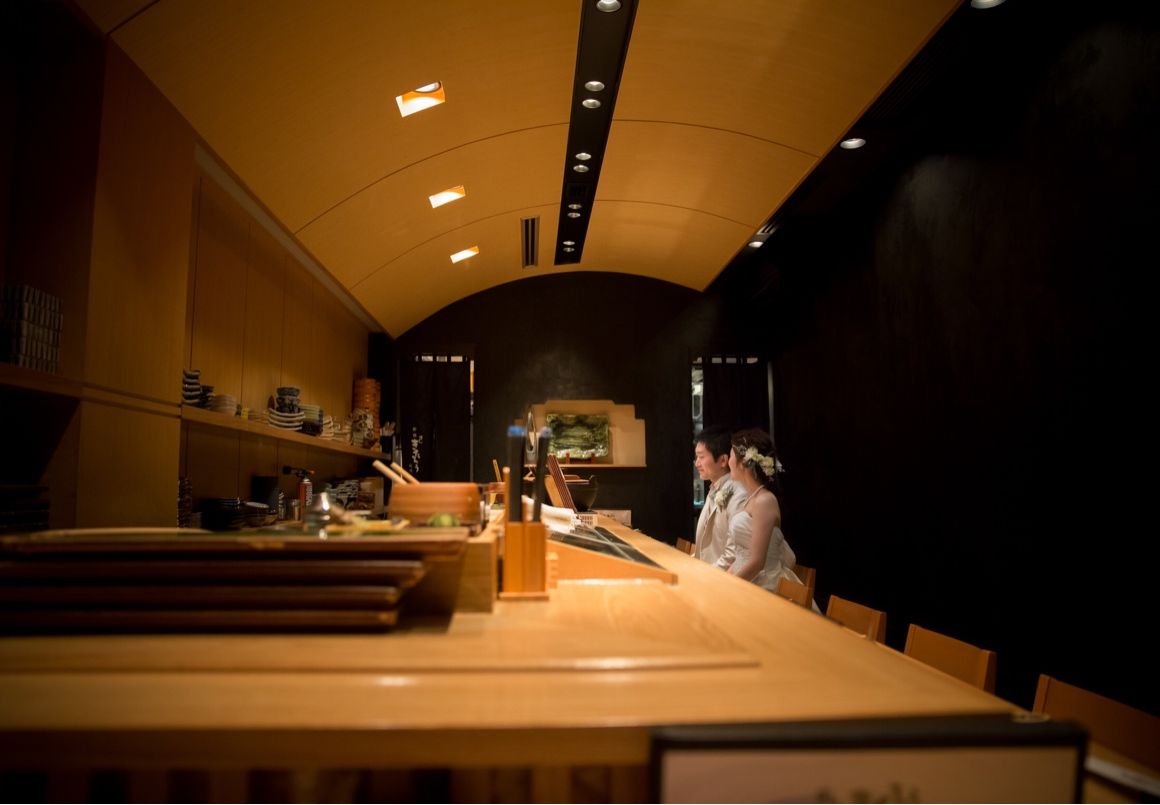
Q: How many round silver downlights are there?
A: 12